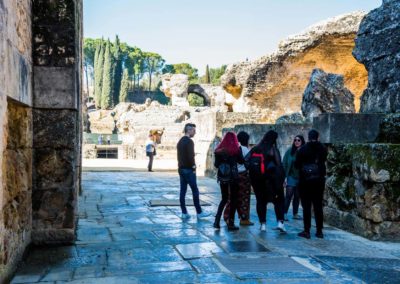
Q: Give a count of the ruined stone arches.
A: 1